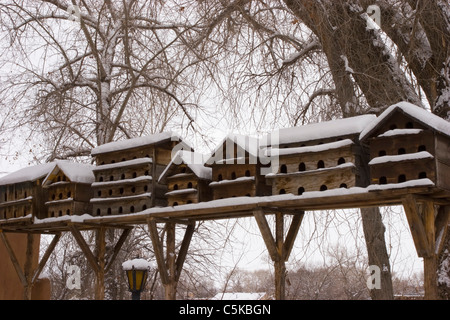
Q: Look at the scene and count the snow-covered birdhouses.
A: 7